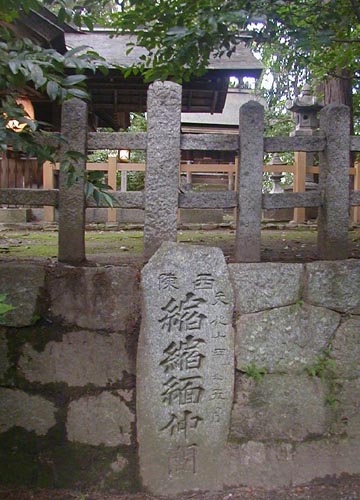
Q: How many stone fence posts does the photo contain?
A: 4